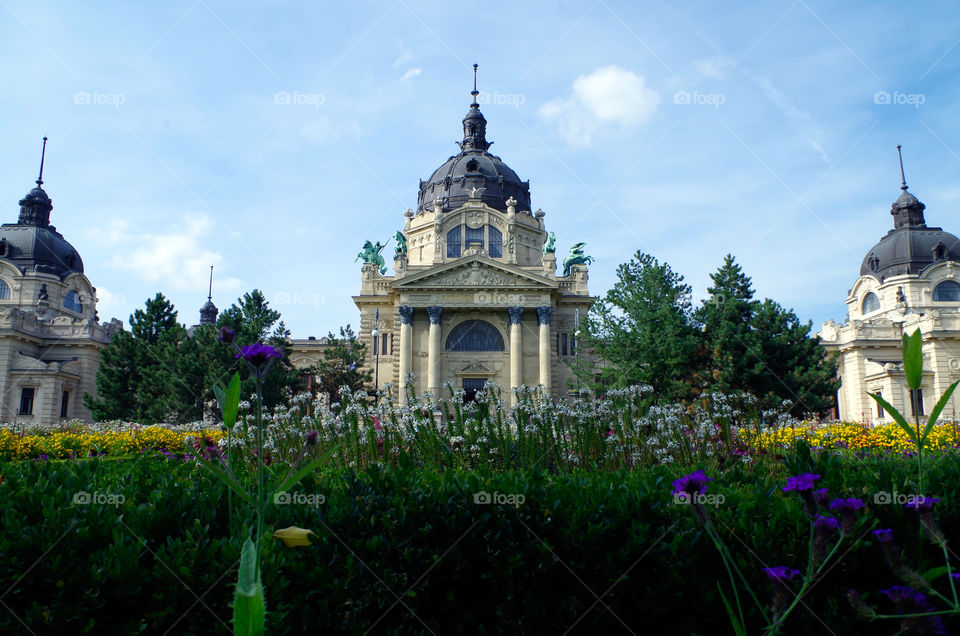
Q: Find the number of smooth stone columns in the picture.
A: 4